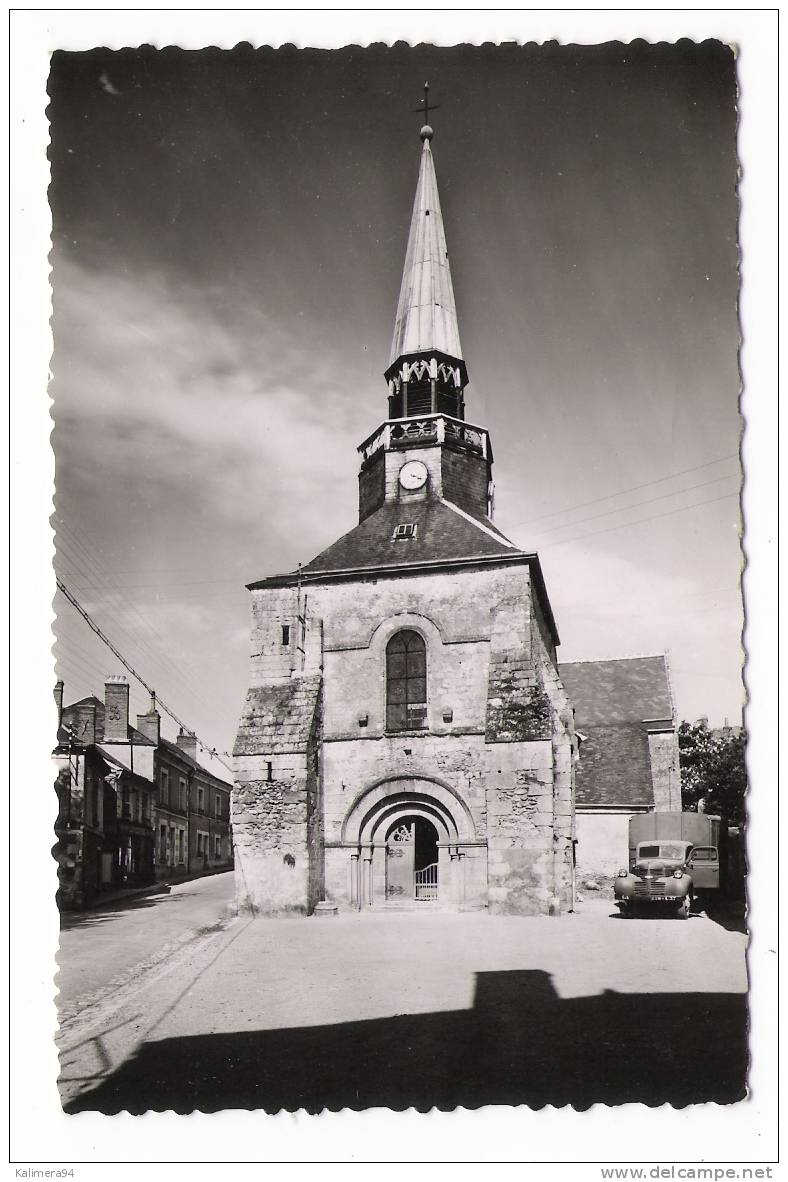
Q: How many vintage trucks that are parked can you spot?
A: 1